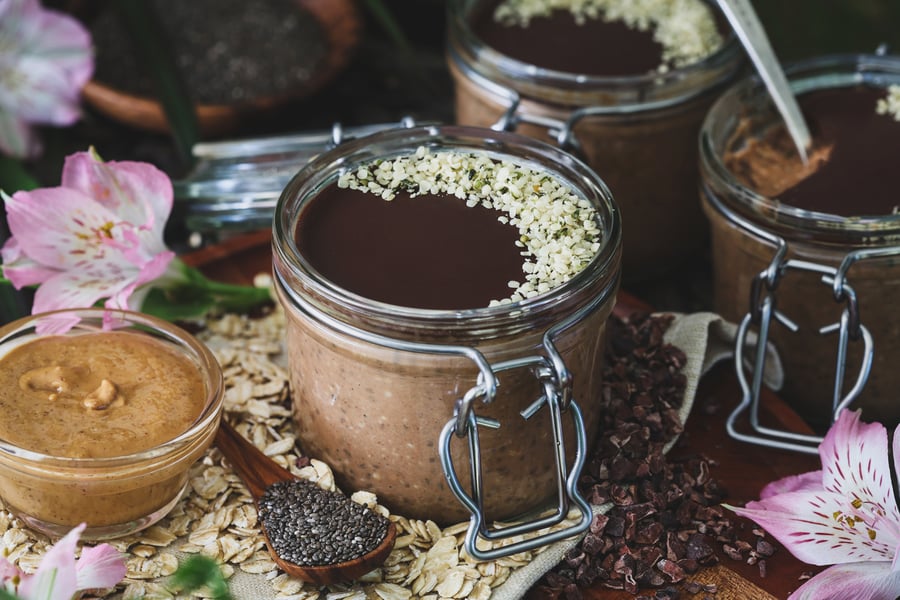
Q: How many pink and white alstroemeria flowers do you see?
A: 4